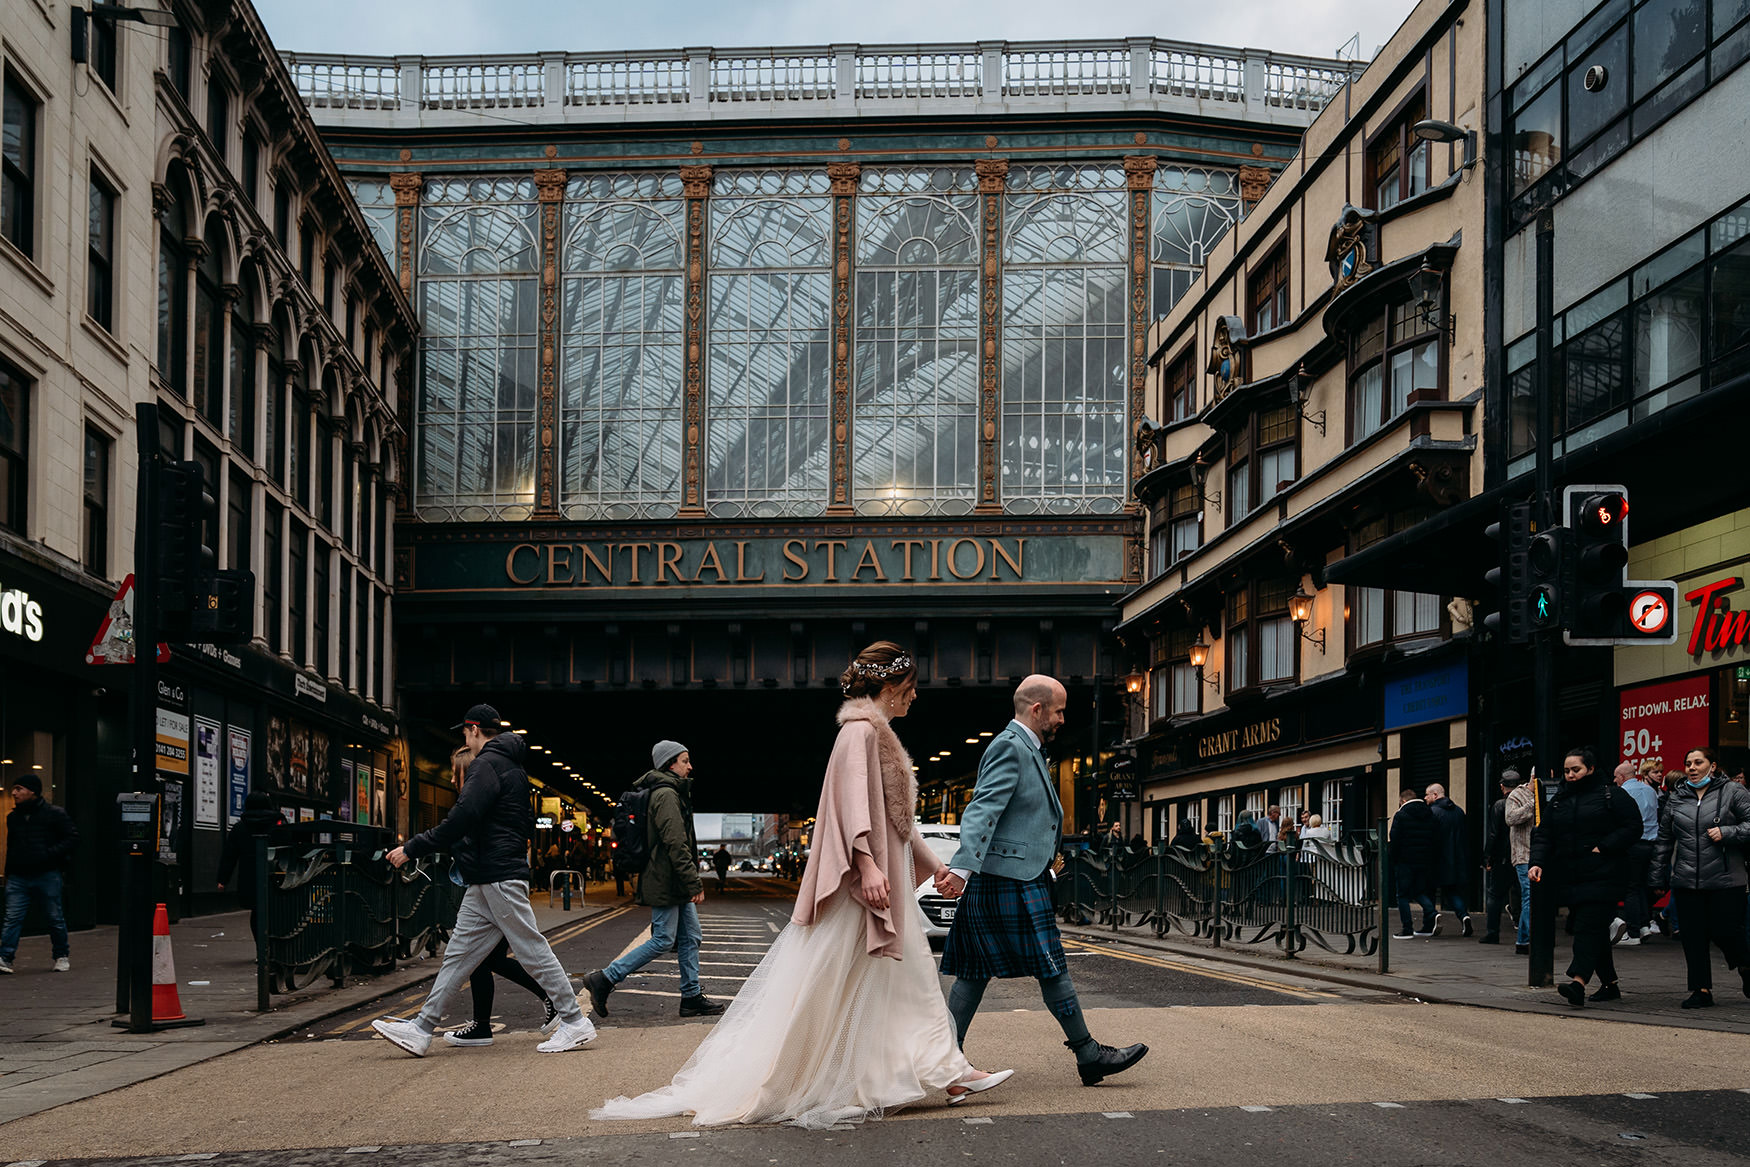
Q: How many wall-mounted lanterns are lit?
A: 3